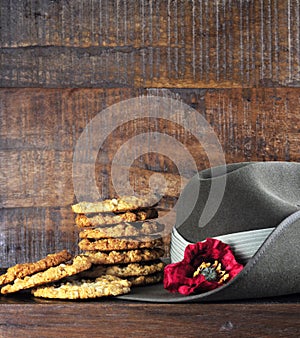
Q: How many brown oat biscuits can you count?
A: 10